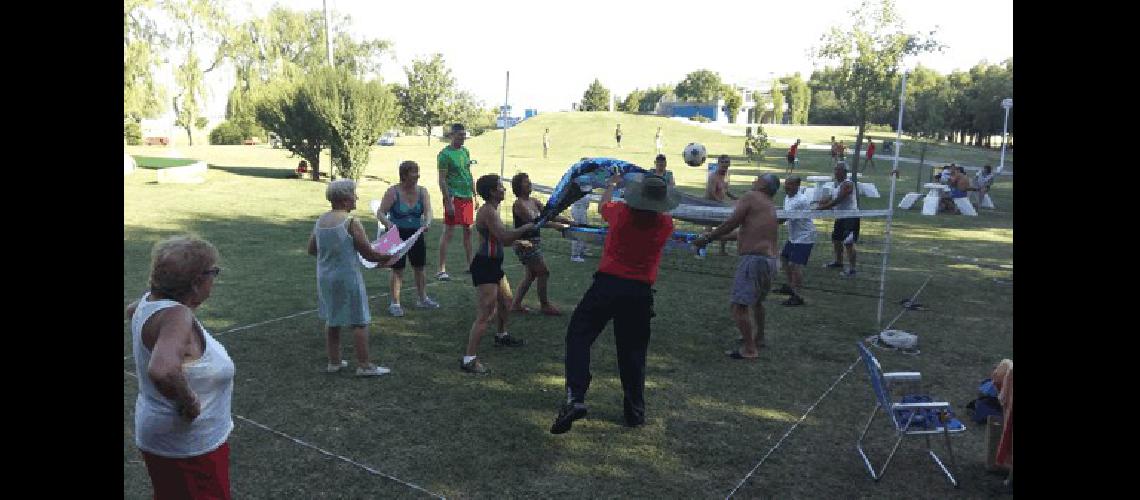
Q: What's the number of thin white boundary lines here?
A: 3